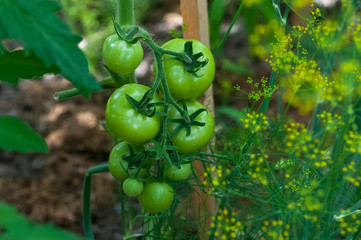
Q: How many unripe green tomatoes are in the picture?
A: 8